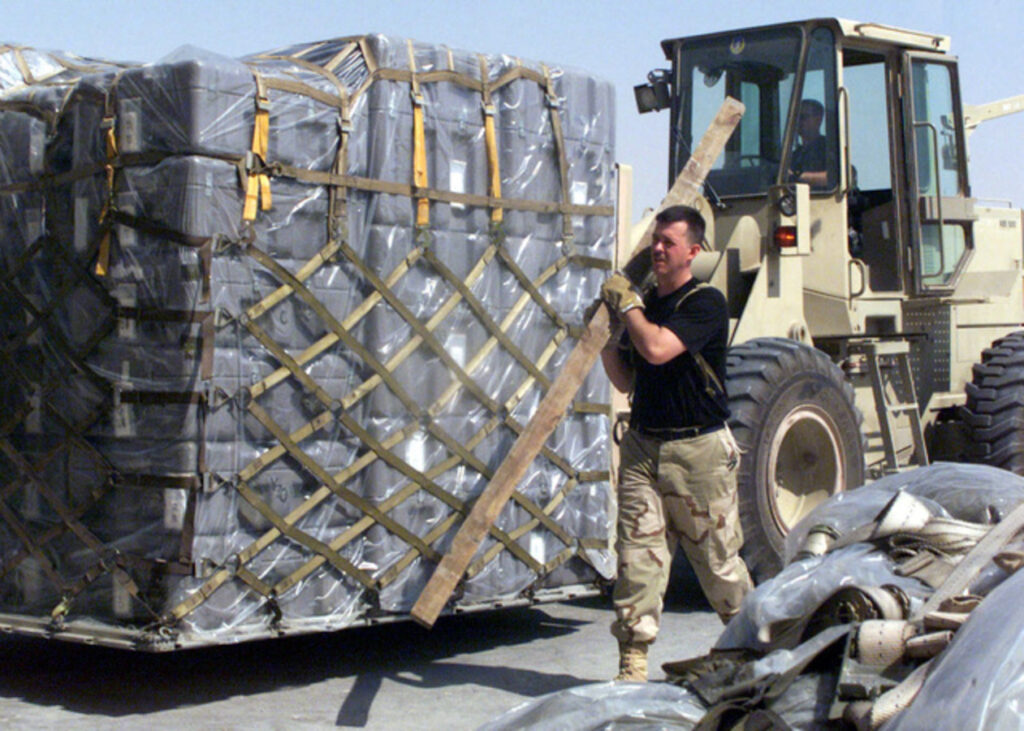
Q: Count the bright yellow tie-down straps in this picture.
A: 4